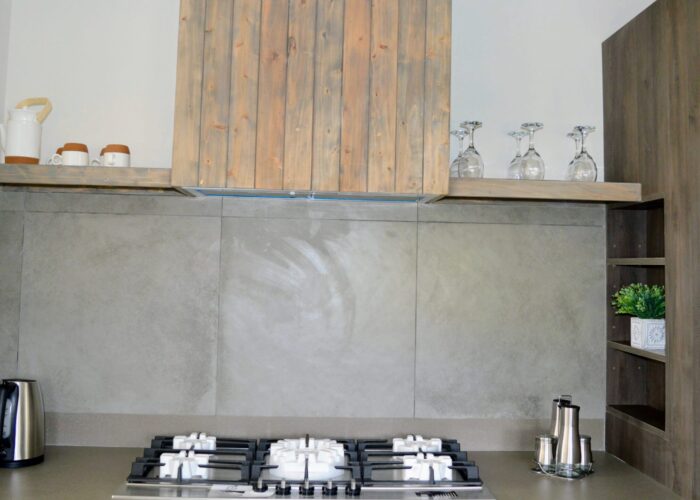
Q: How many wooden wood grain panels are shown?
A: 10